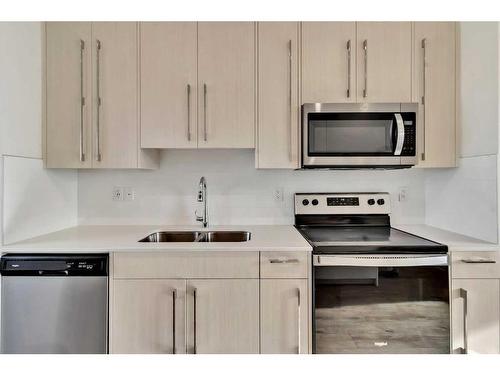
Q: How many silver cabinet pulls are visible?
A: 14